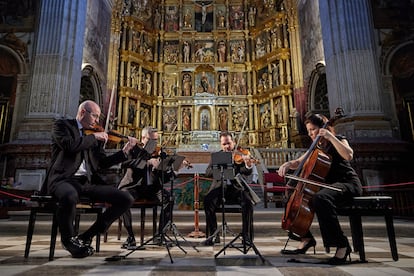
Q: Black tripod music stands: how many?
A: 4